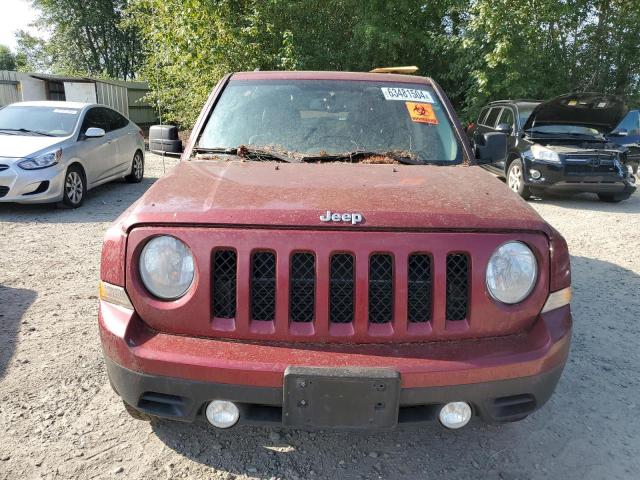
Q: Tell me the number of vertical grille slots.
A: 7